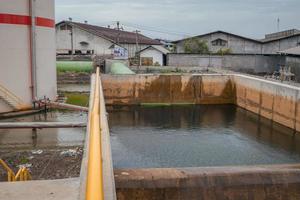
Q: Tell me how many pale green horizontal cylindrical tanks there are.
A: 2